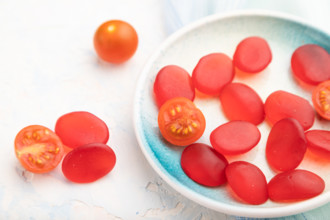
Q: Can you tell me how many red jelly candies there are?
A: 14